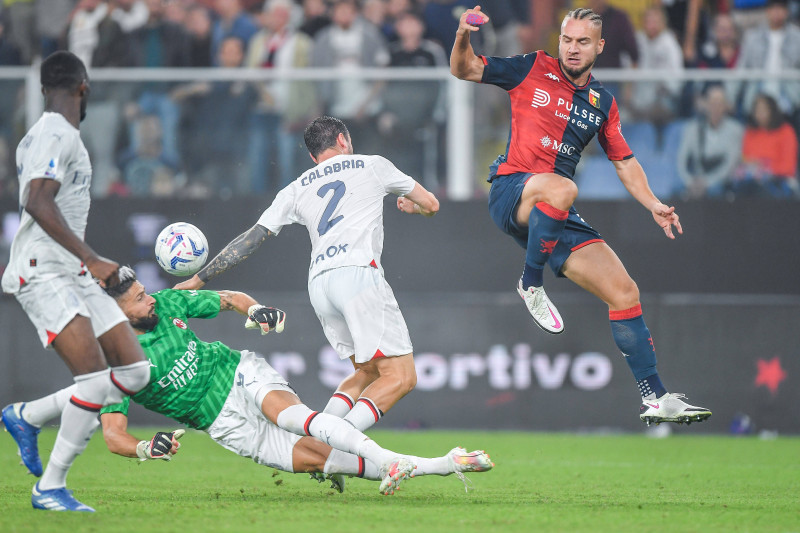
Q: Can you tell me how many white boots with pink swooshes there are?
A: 2